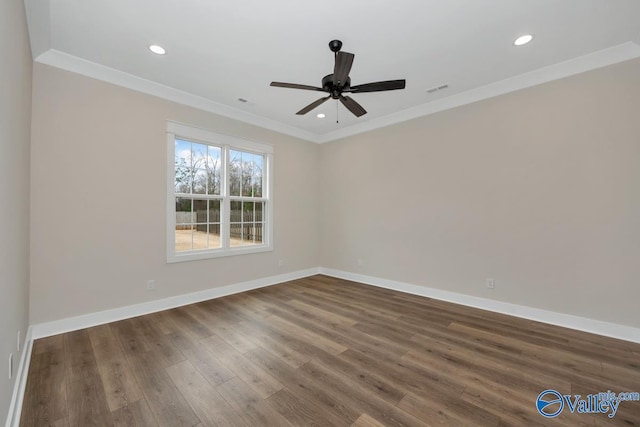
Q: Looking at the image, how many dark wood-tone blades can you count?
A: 5